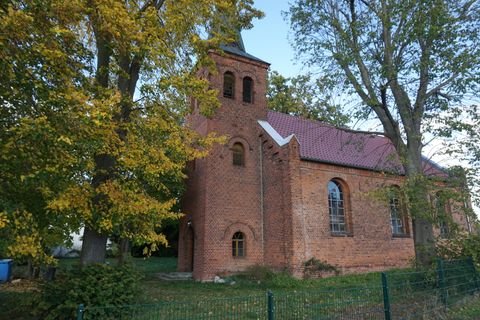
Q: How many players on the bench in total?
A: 0